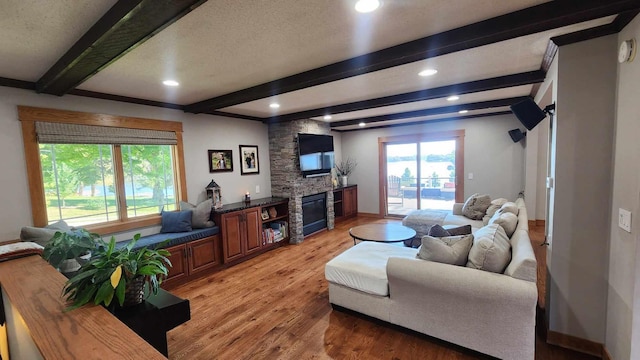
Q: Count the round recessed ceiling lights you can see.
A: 8